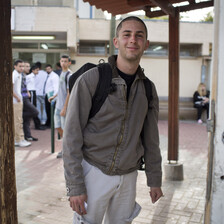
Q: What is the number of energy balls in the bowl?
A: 0